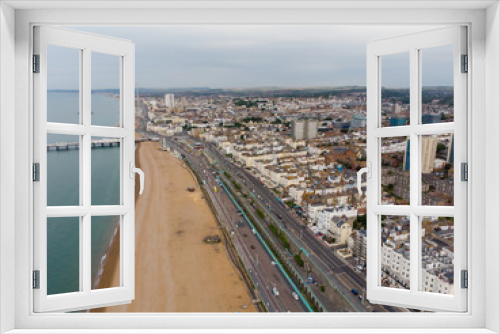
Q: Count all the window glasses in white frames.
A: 12